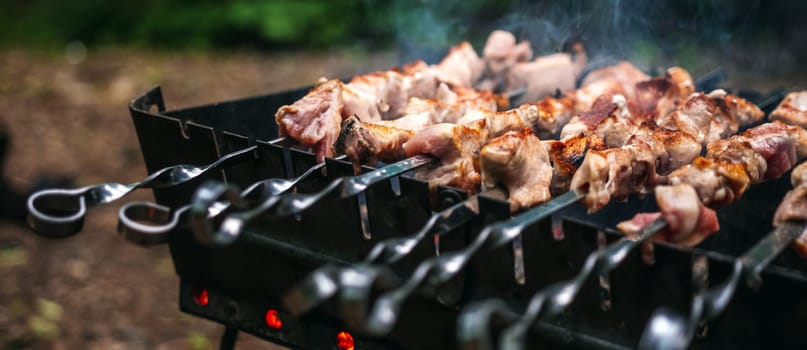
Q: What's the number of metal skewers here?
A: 7